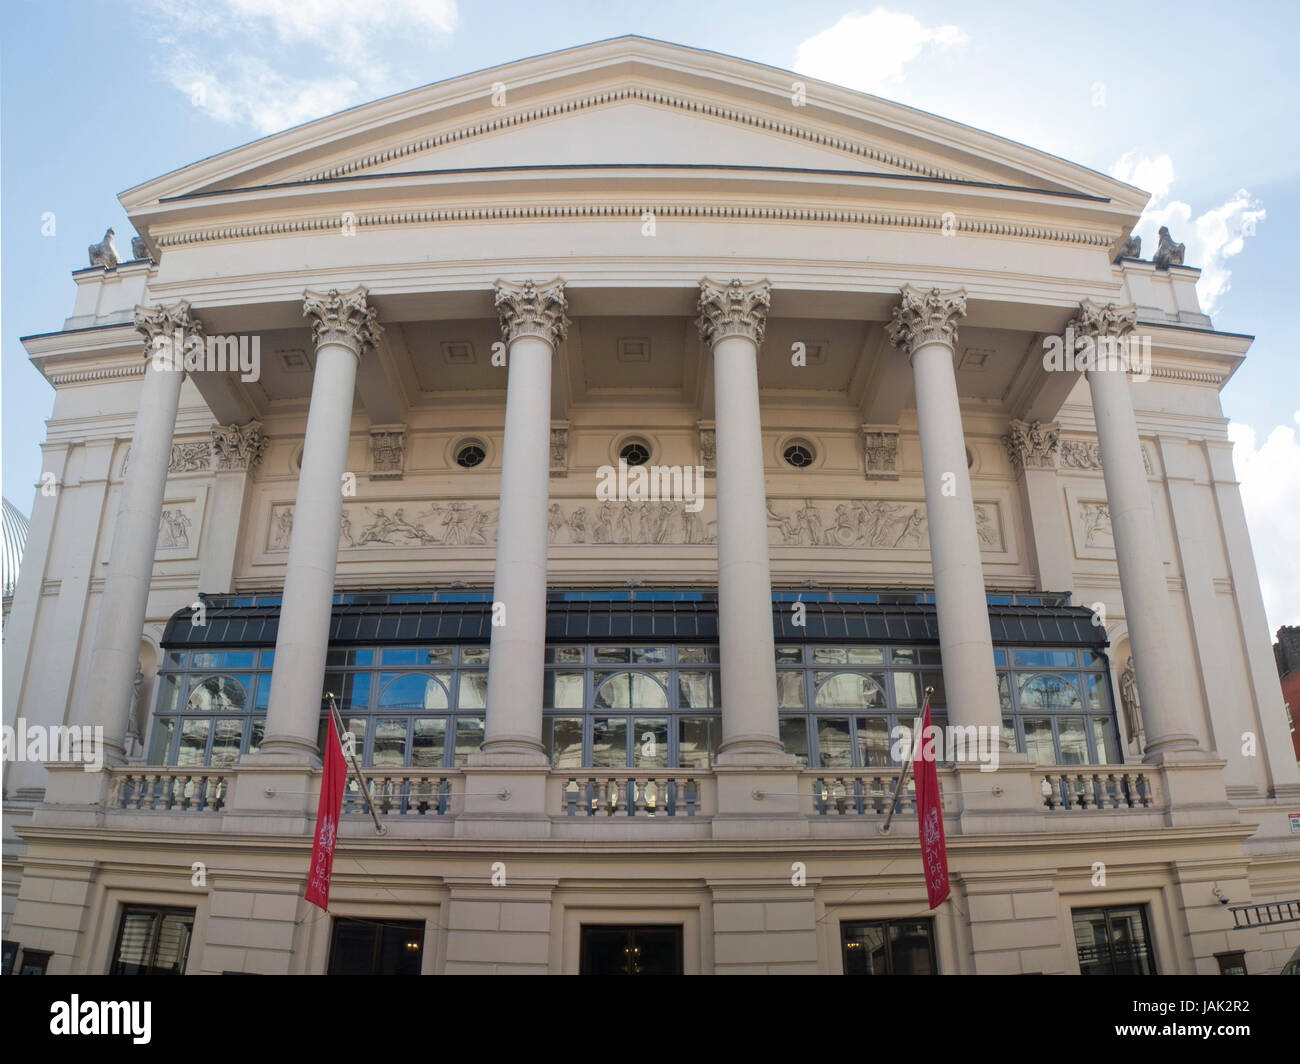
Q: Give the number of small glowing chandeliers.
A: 3